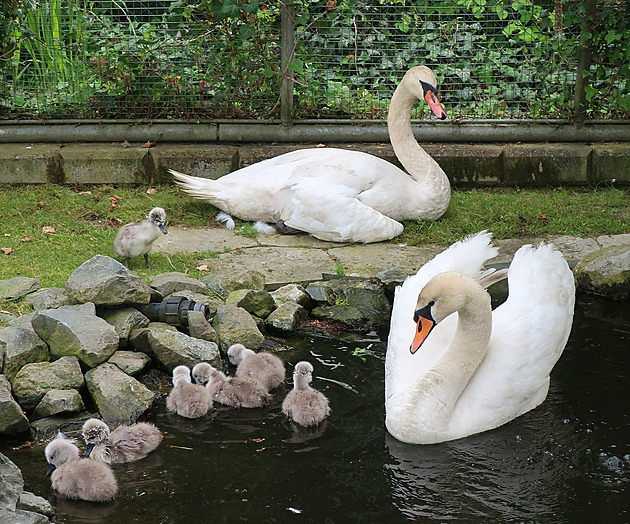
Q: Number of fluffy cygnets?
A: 7